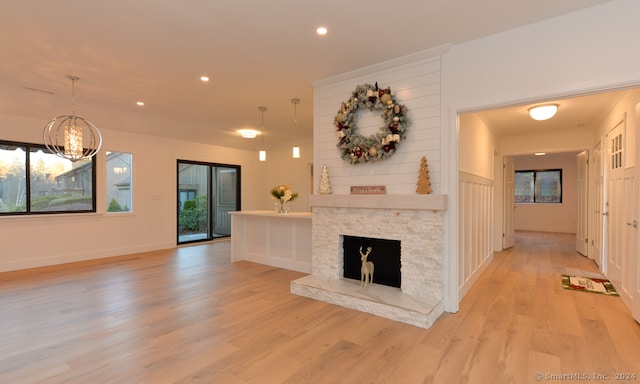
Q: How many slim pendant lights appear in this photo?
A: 2